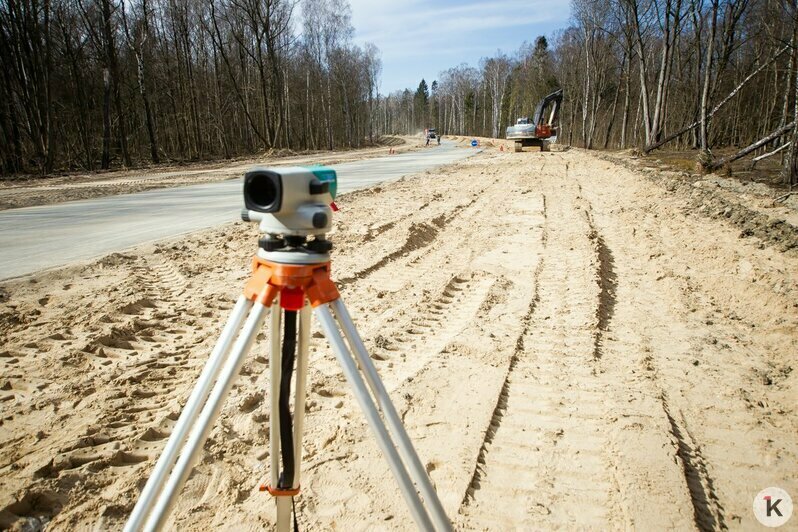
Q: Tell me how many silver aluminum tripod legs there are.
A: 3